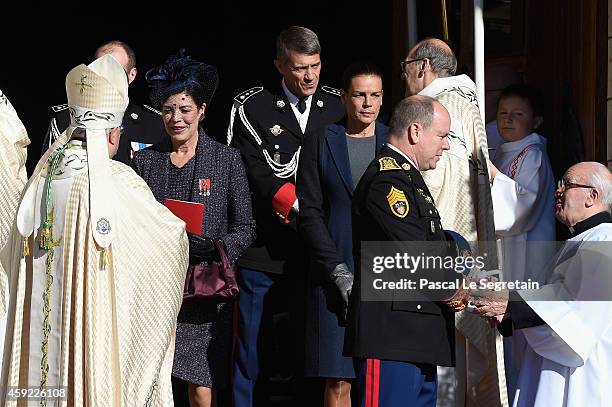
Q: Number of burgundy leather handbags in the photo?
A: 1